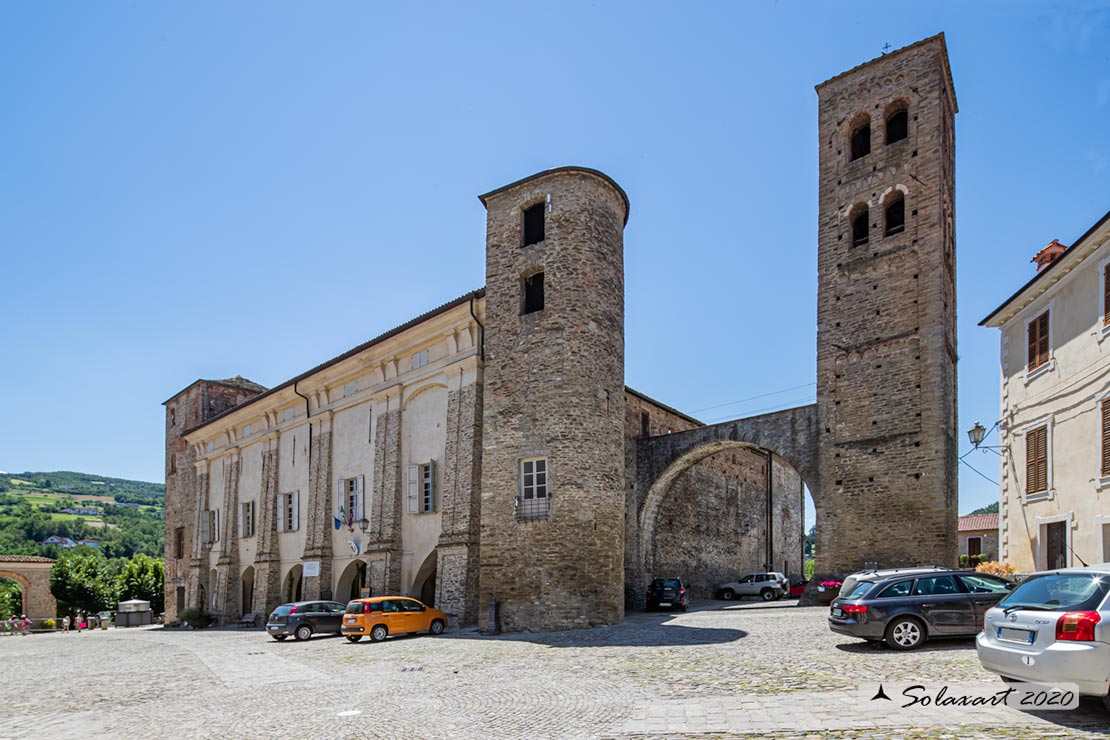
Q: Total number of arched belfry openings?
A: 4